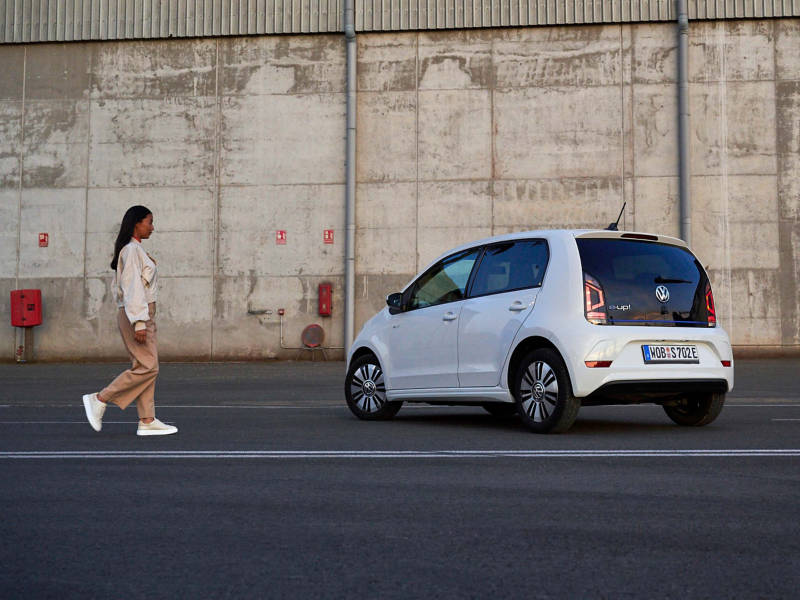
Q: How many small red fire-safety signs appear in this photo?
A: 3